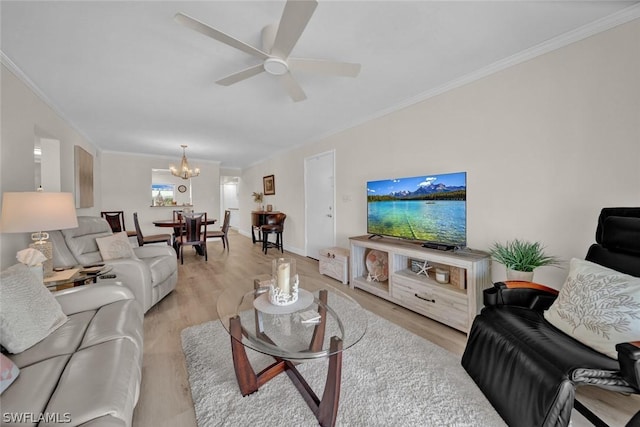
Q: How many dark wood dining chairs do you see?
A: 5